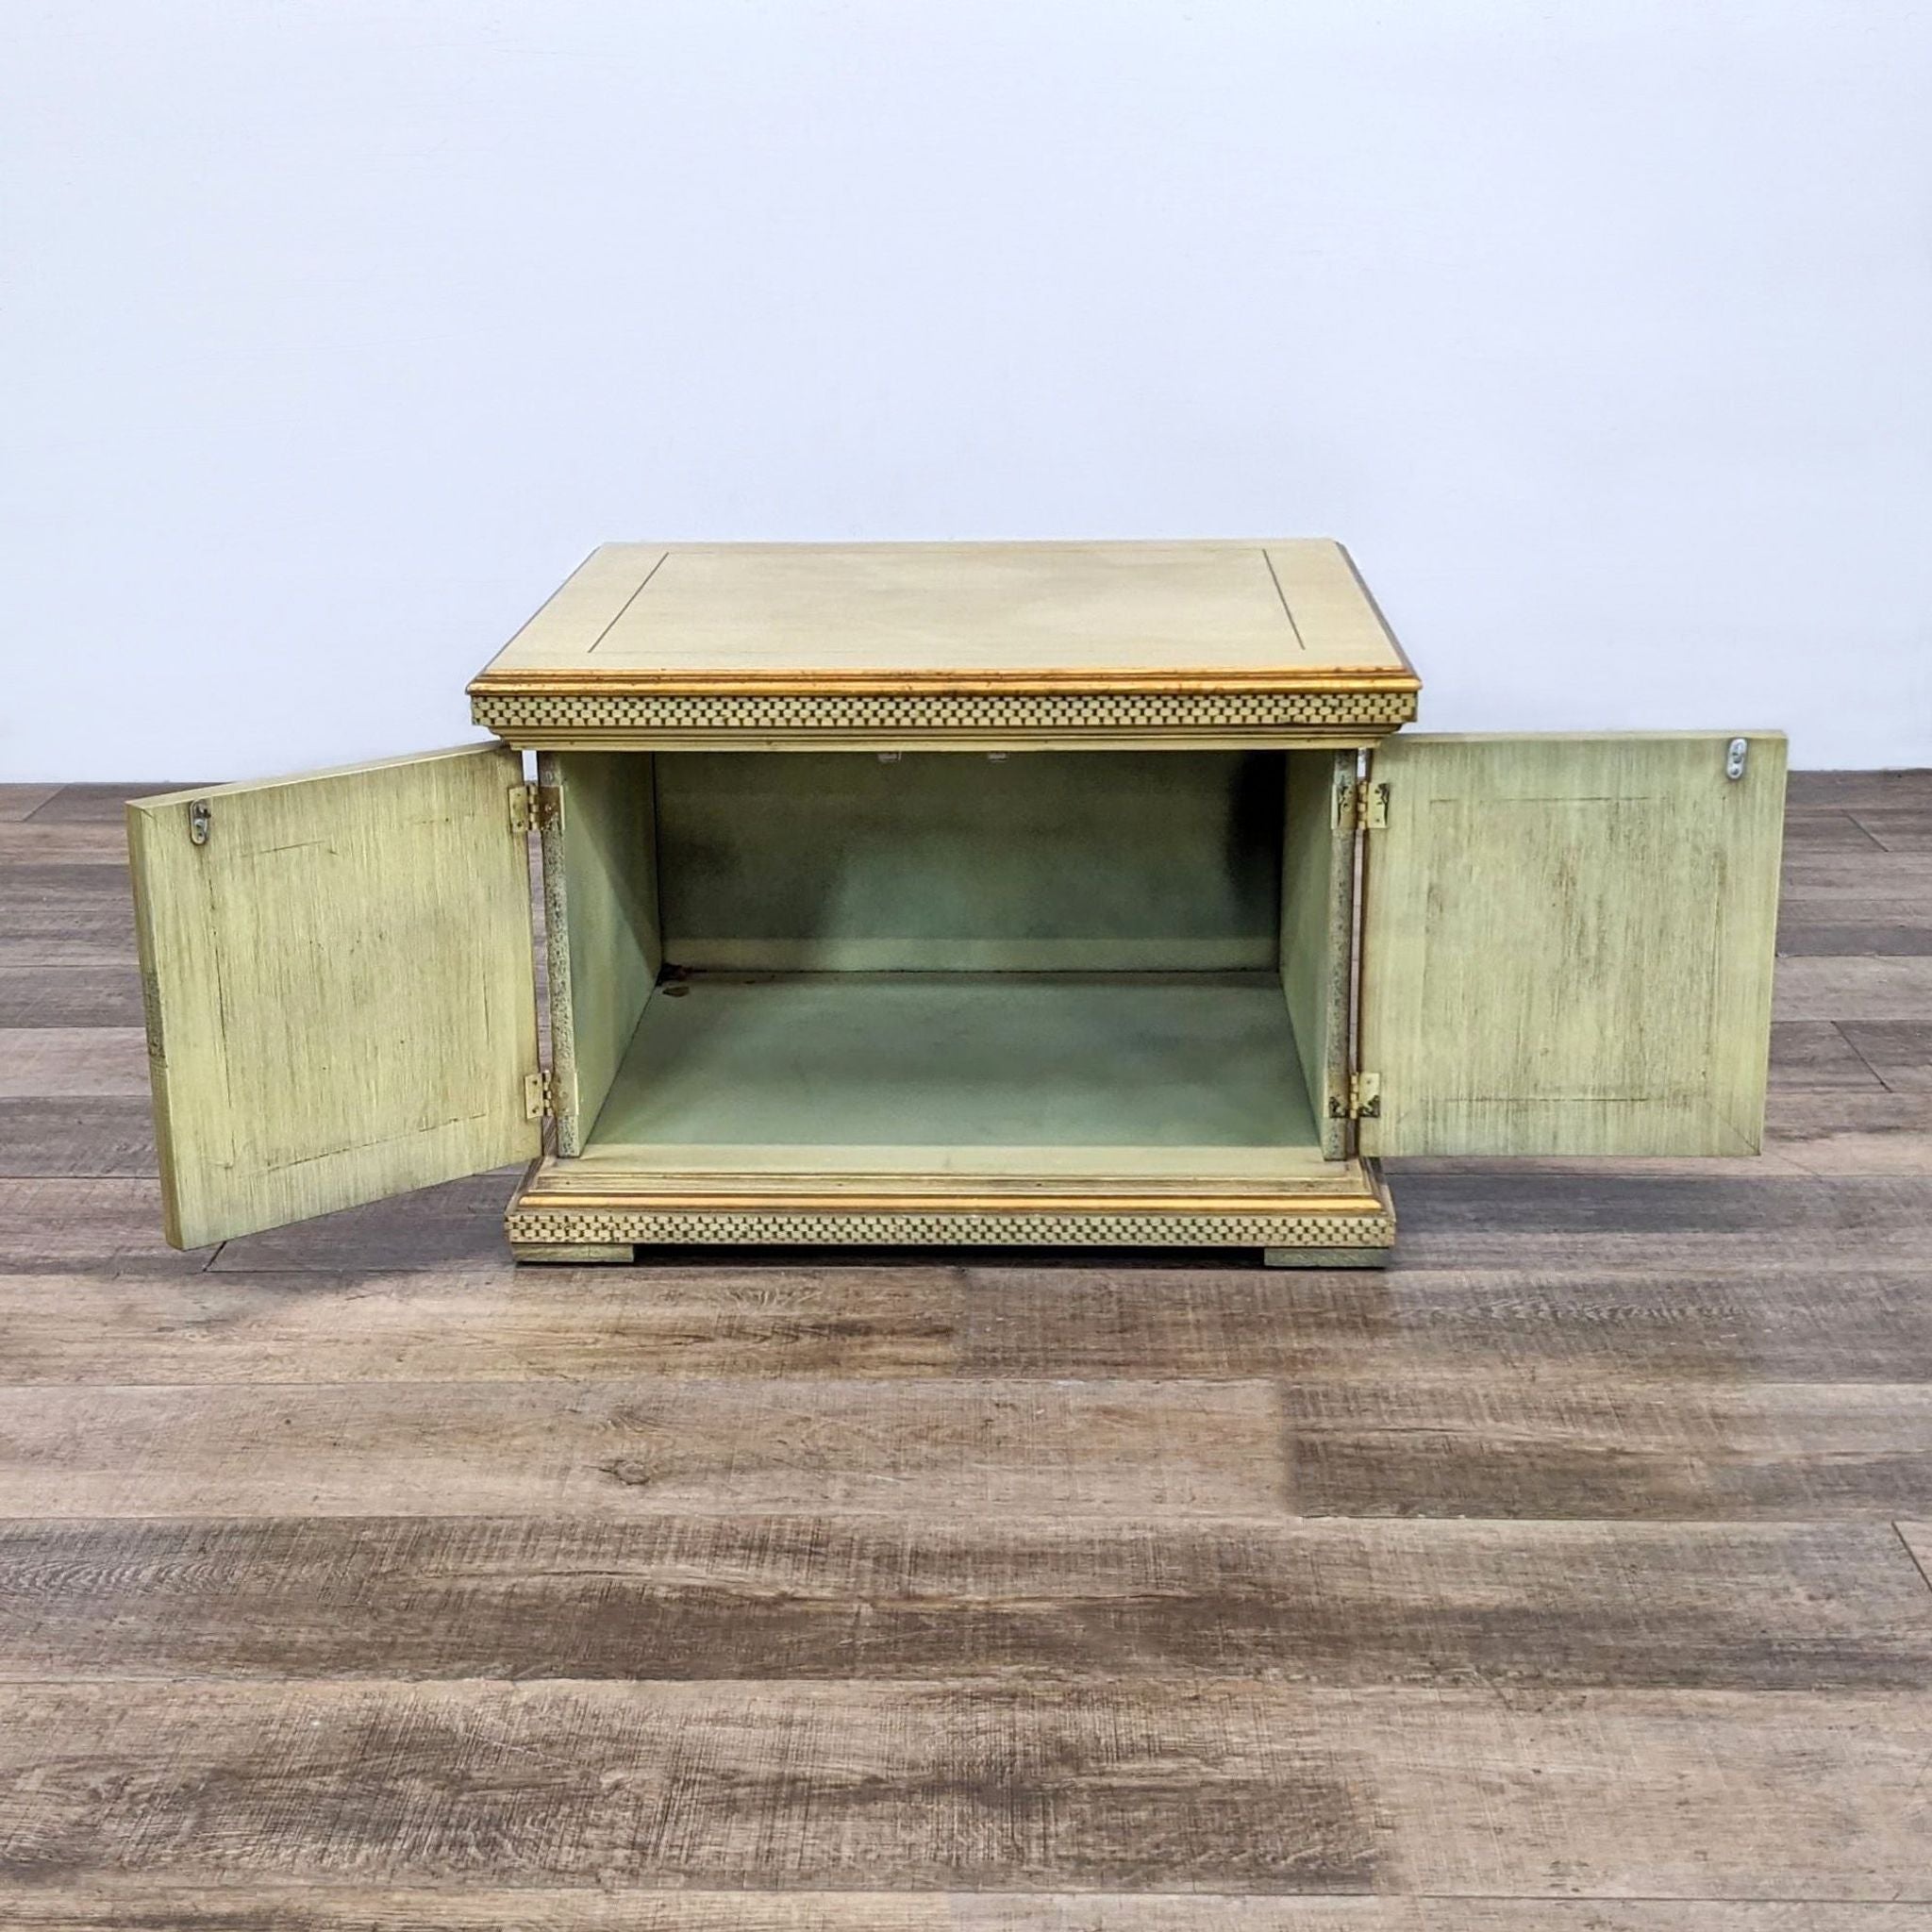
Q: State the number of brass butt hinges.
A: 4